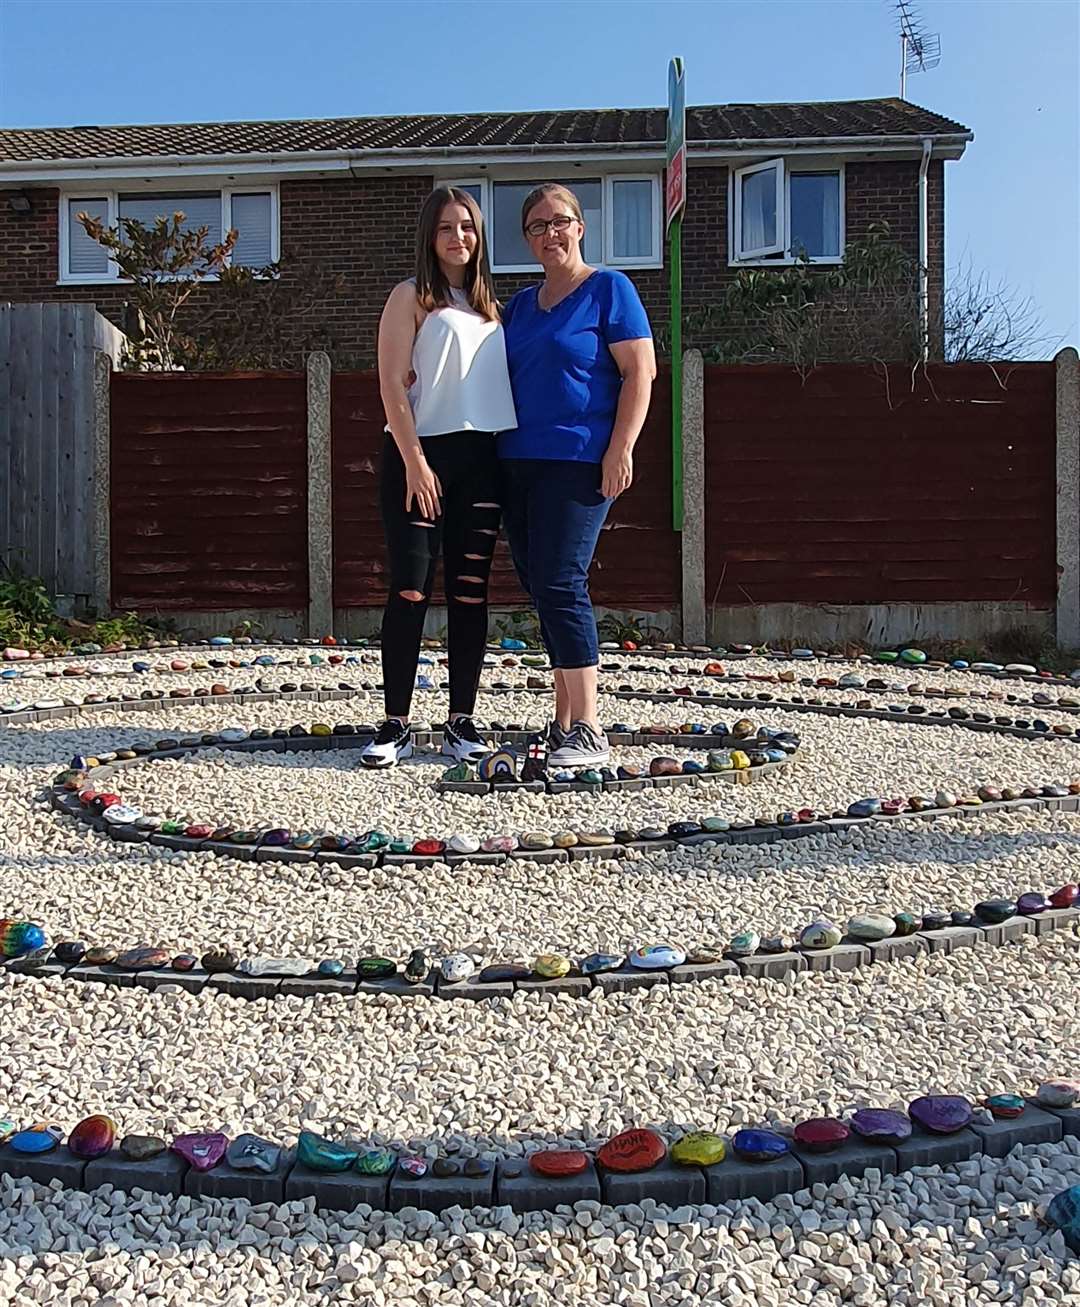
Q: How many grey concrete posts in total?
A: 4